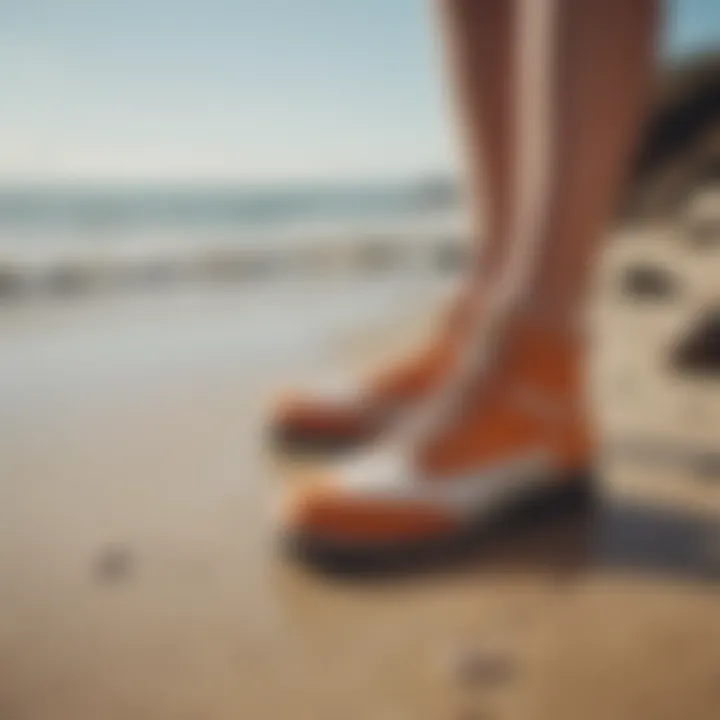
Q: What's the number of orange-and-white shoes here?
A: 2